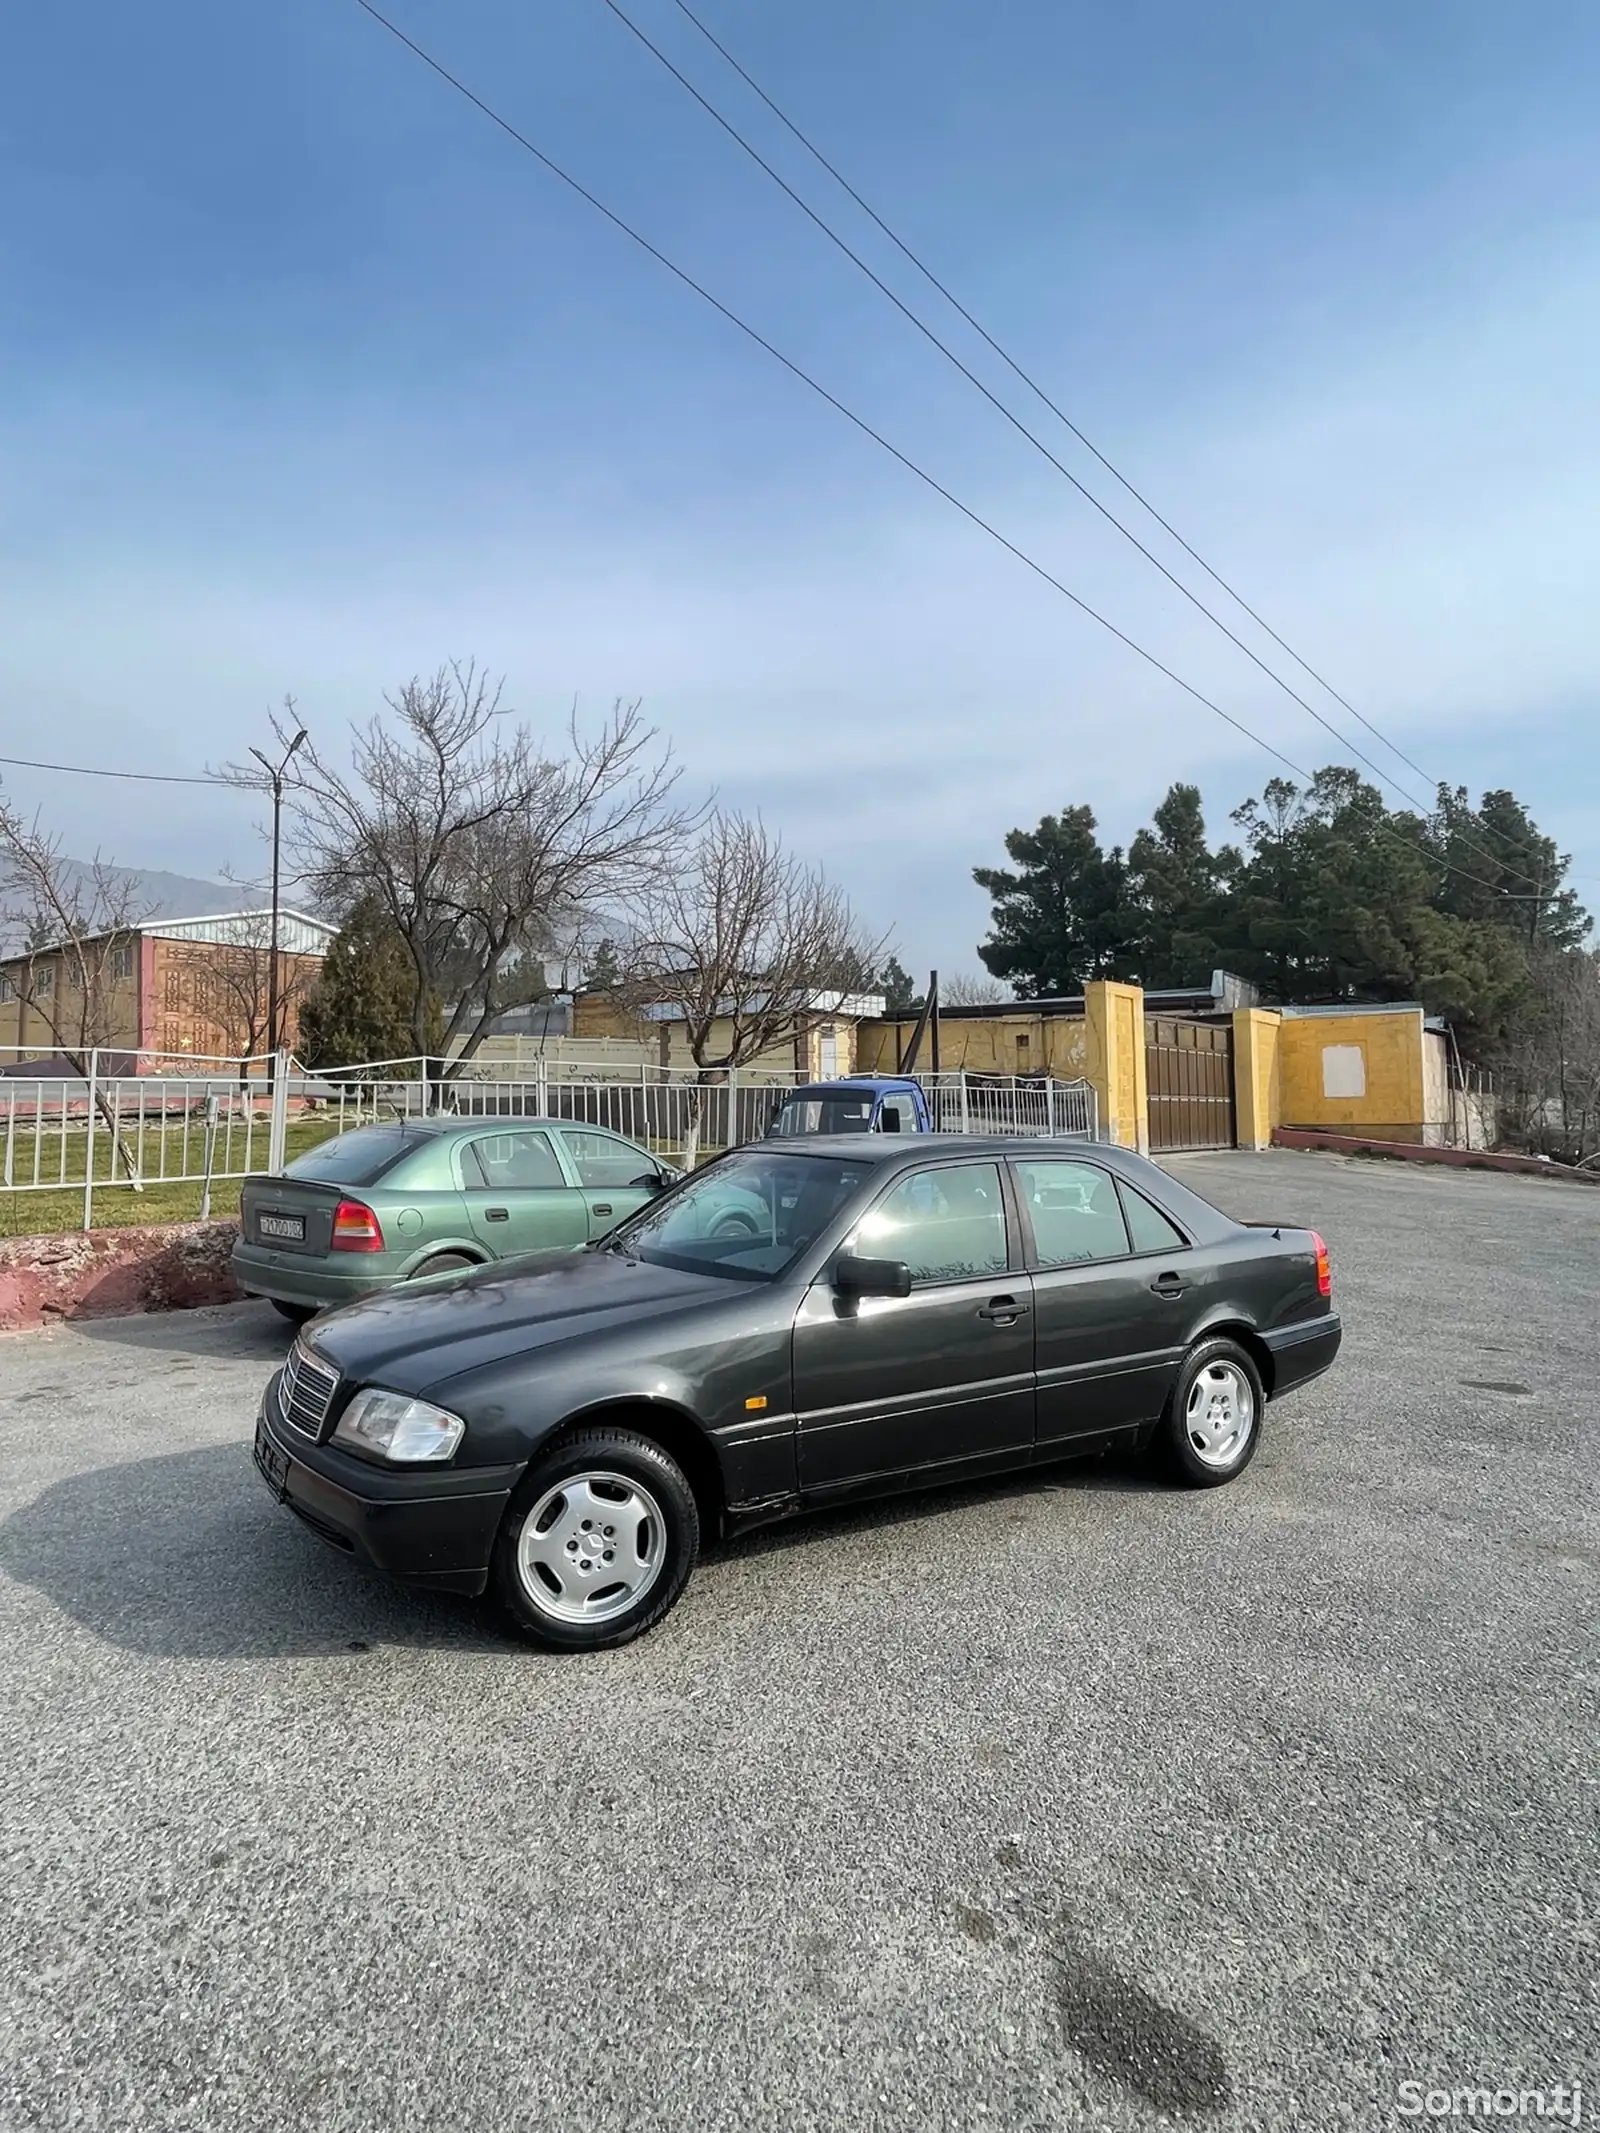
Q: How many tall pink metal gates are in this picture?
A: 0